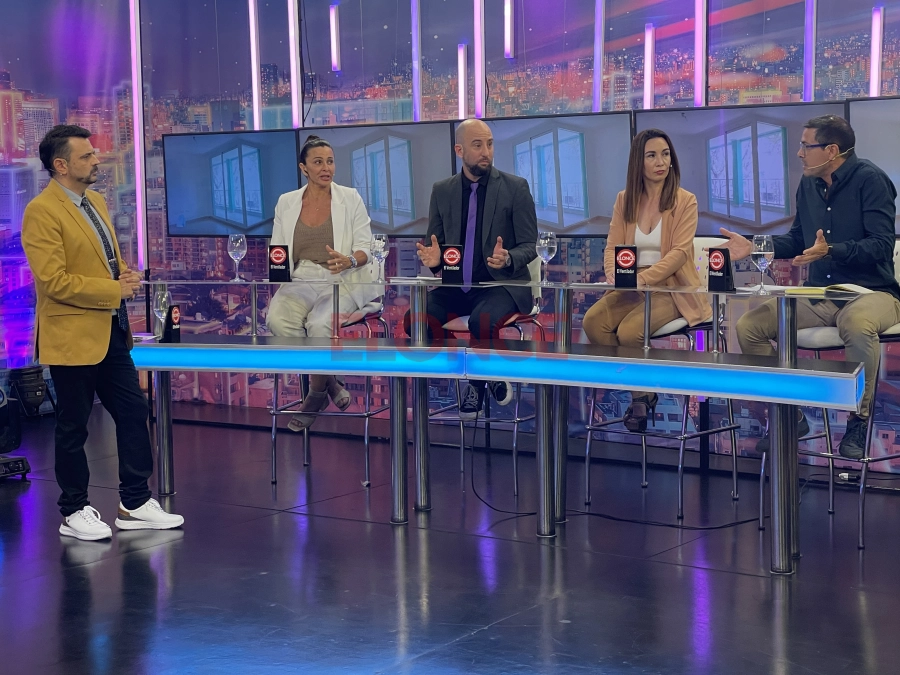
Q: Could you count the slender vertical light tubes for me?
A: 13